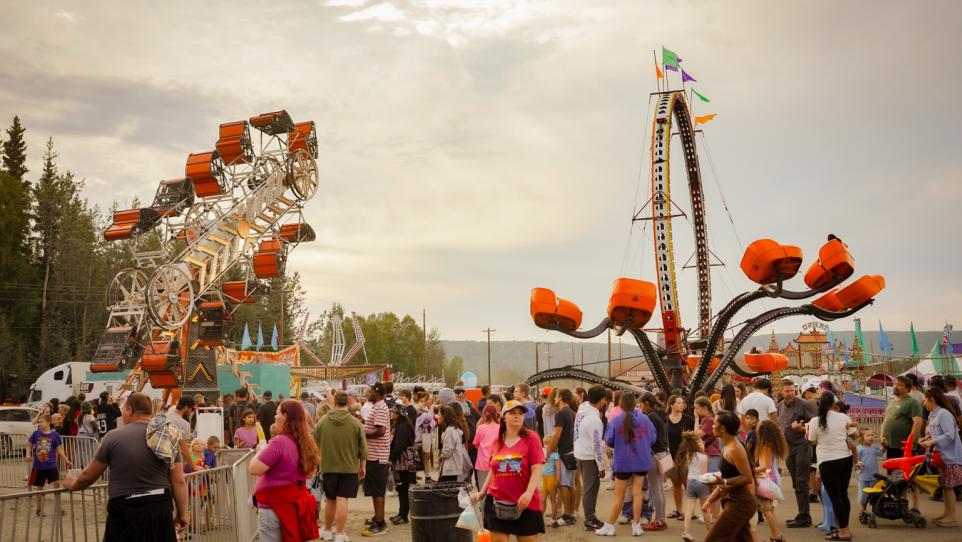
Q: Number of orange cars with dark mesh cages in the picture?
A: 12